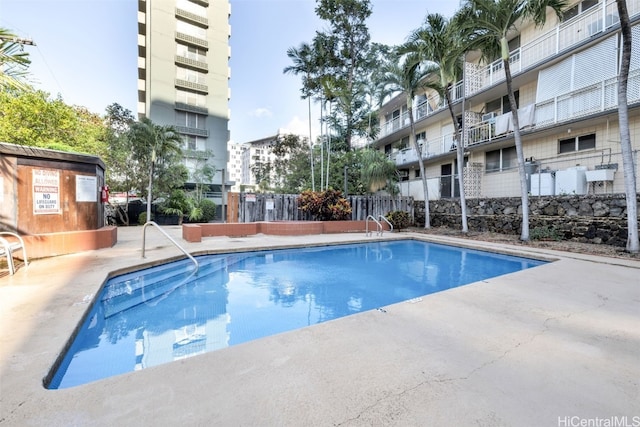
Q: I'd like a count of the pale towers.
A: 1